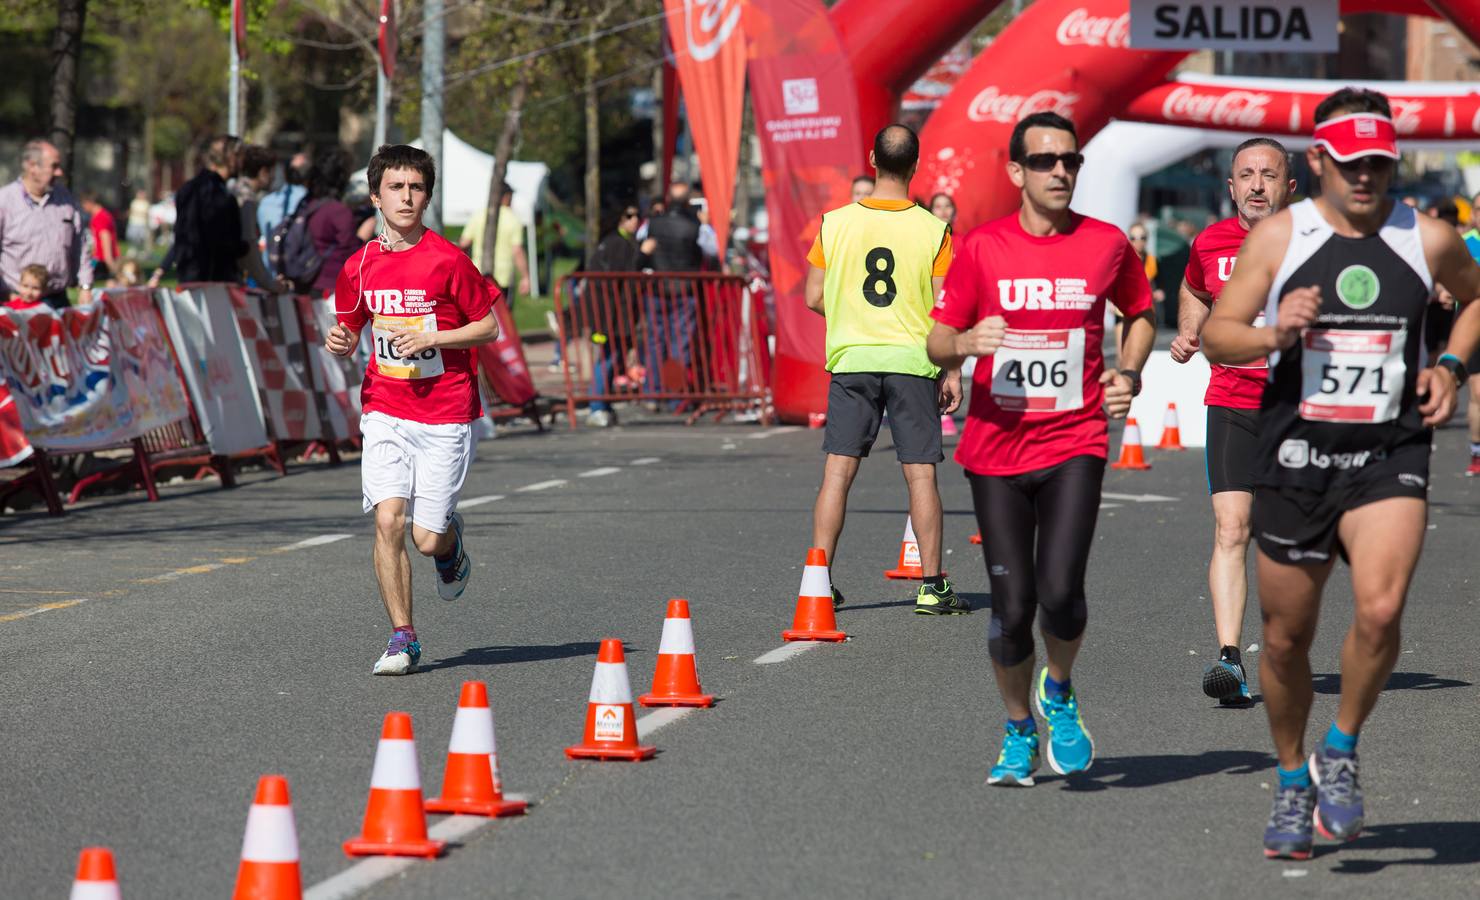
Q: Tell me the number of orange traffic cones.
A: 11